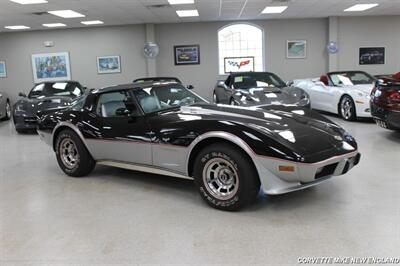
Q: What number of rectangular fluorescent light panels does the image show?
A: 9